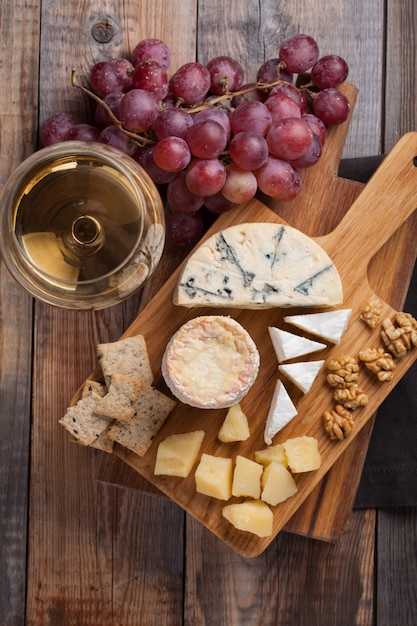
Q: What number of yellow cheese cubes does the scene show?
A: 8